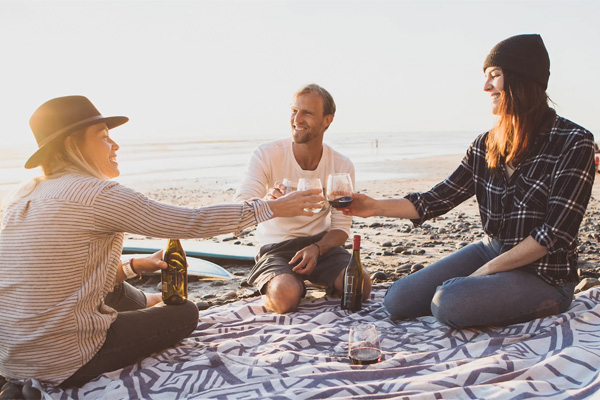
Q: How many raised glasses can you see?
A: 3